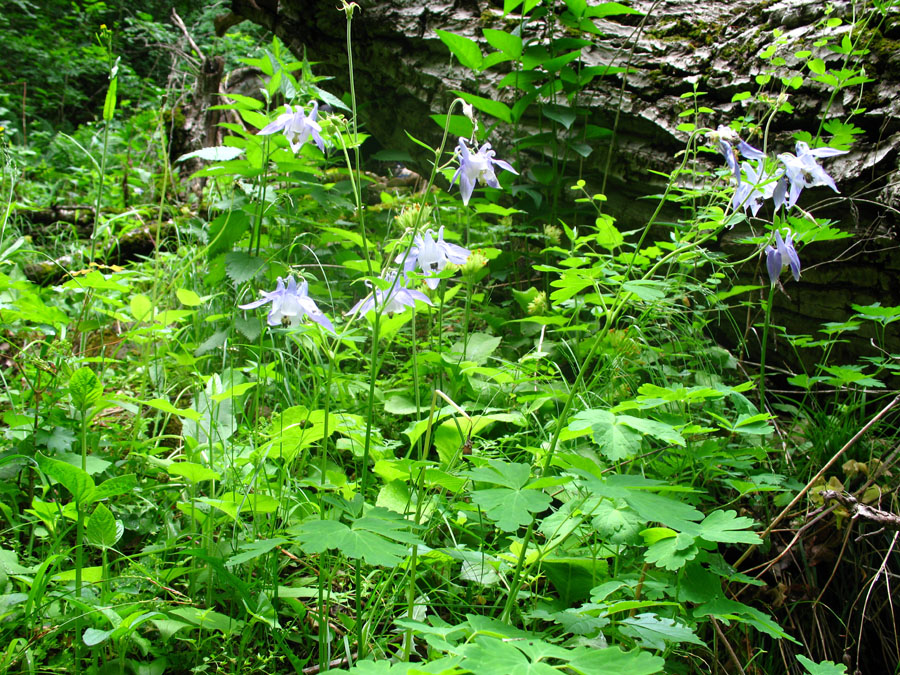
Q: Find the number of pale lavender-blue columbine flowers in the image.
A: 9